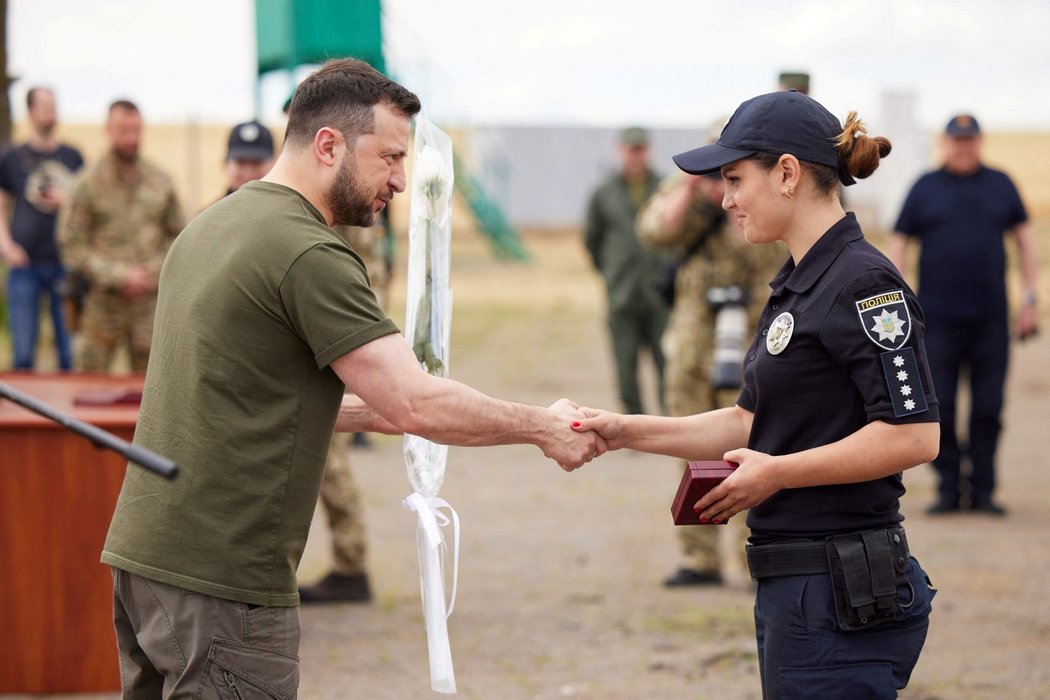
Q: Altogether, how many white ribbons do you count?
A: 1